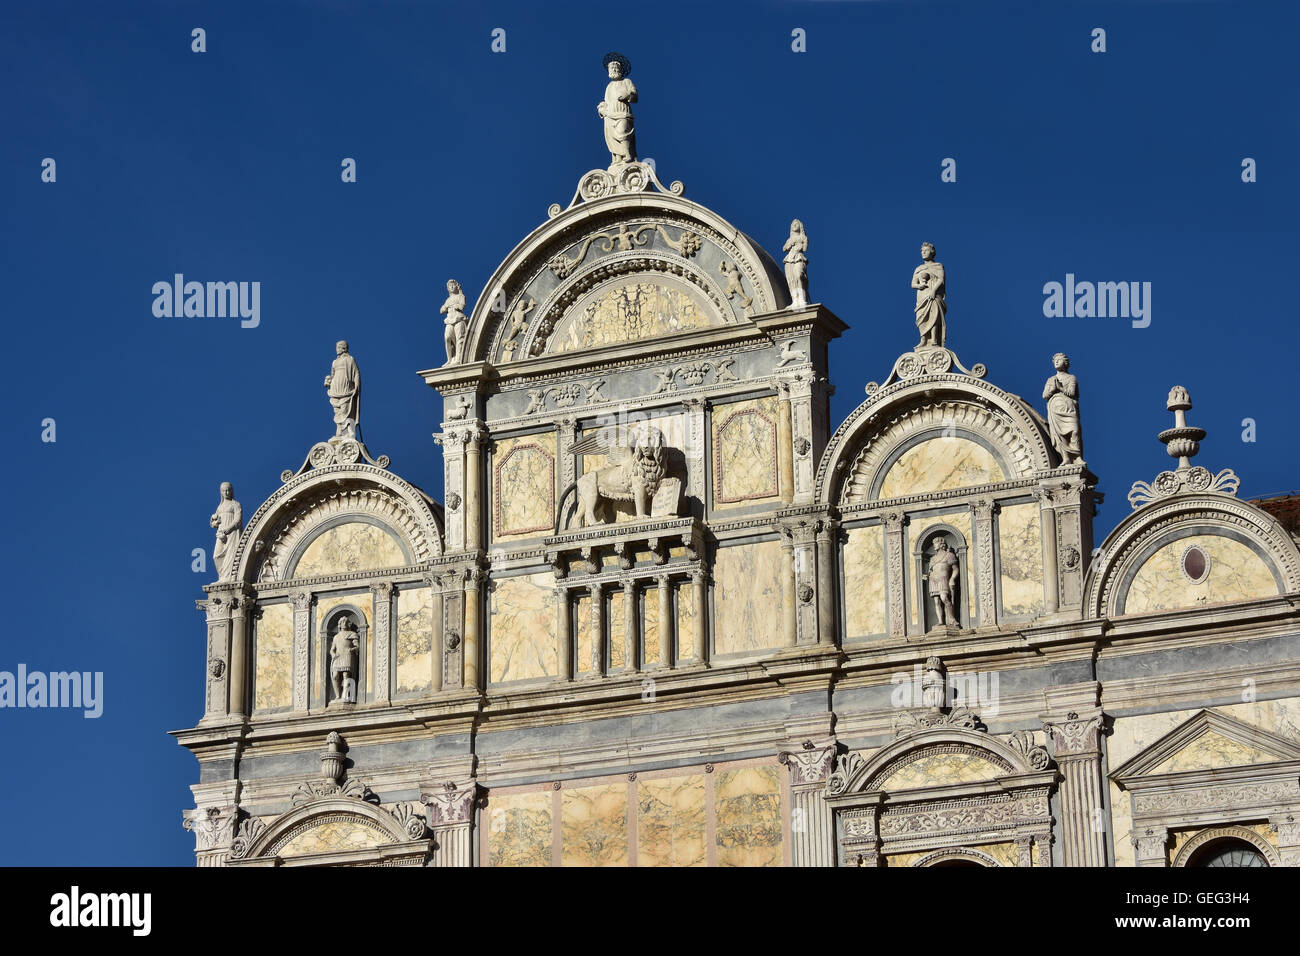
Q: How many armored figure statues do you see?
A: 2